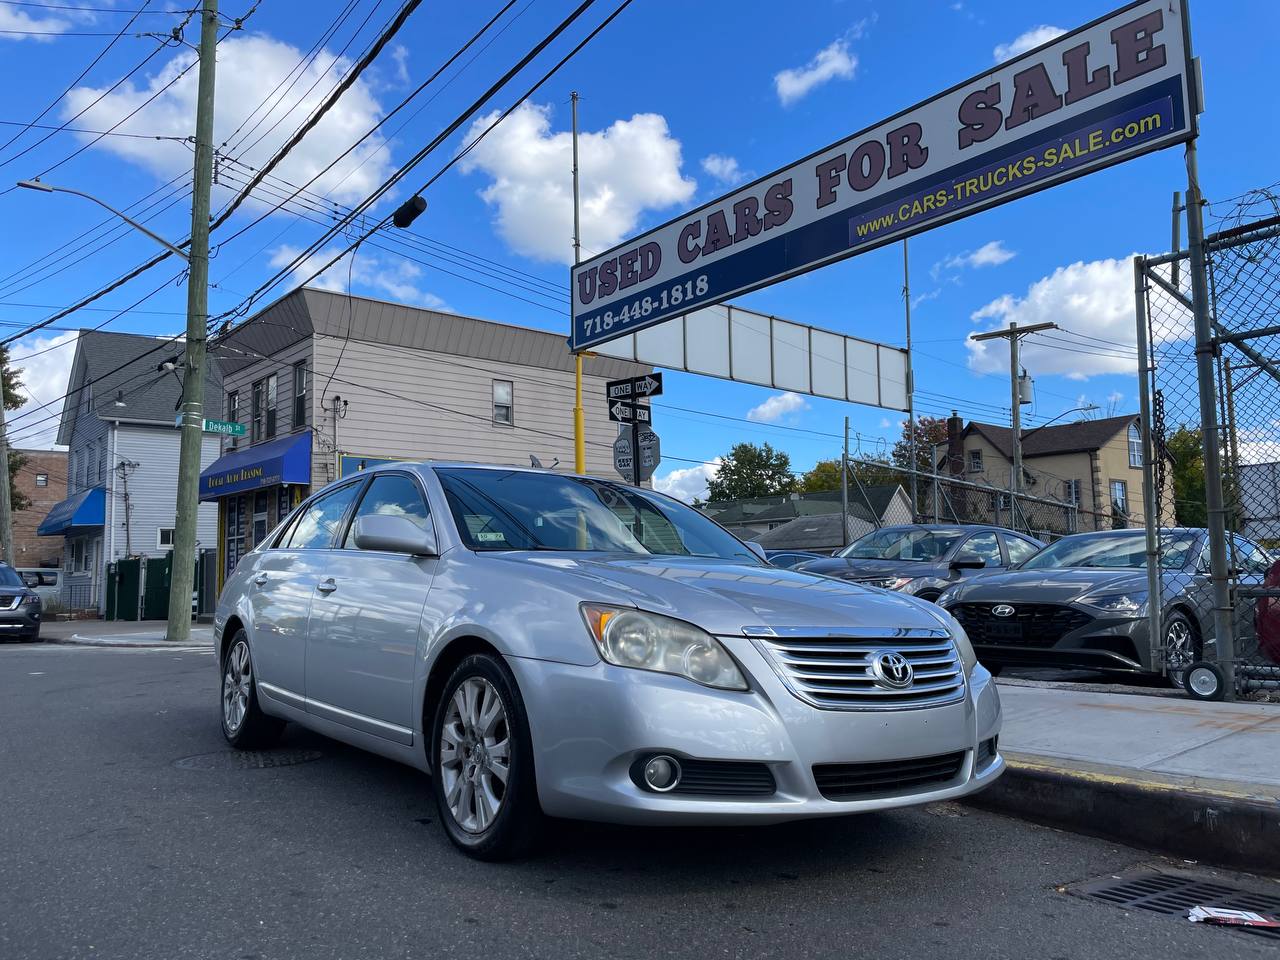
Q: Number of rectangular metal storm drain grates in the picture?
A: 1